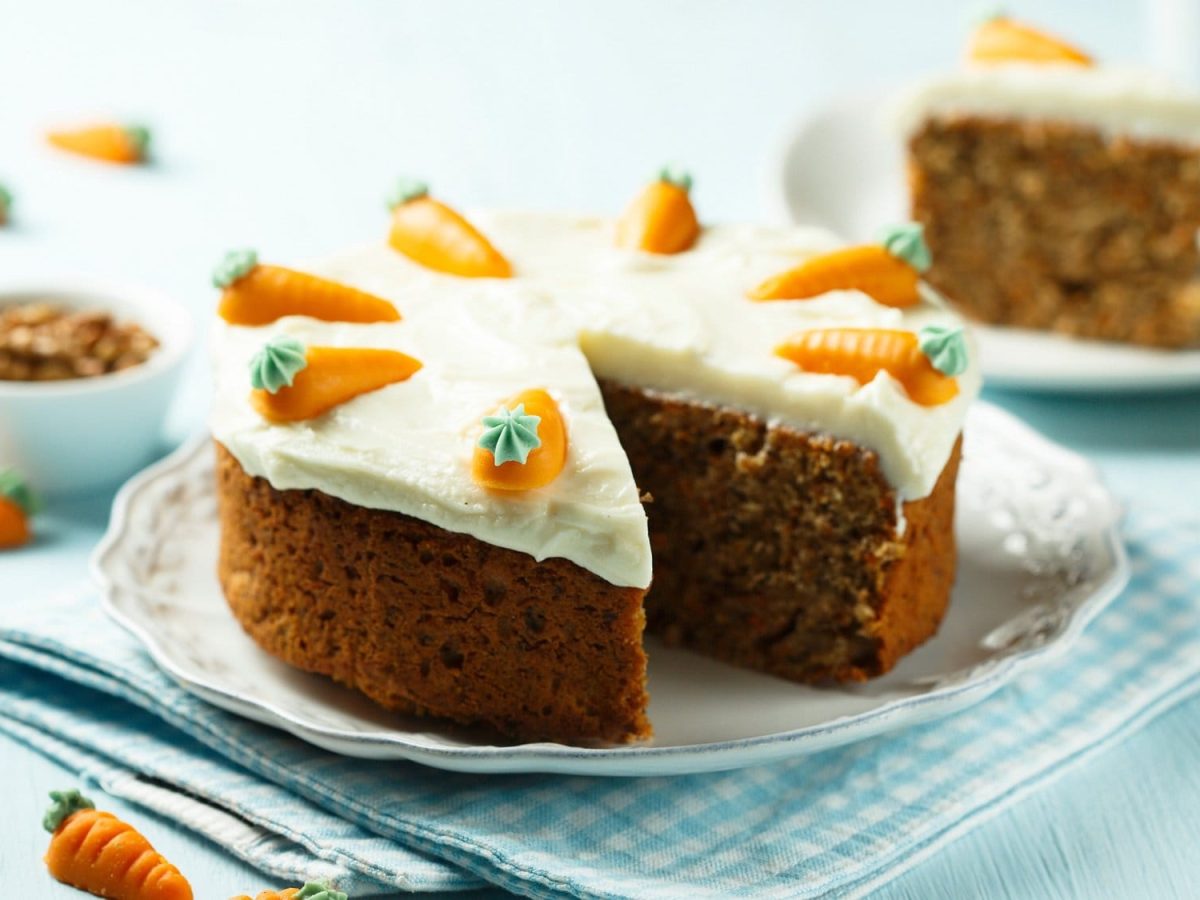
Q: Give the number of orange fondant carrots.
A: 13